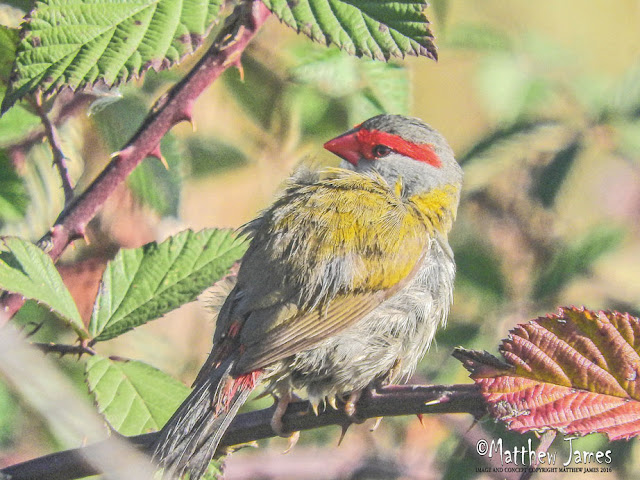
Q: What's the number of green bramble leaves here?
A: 5